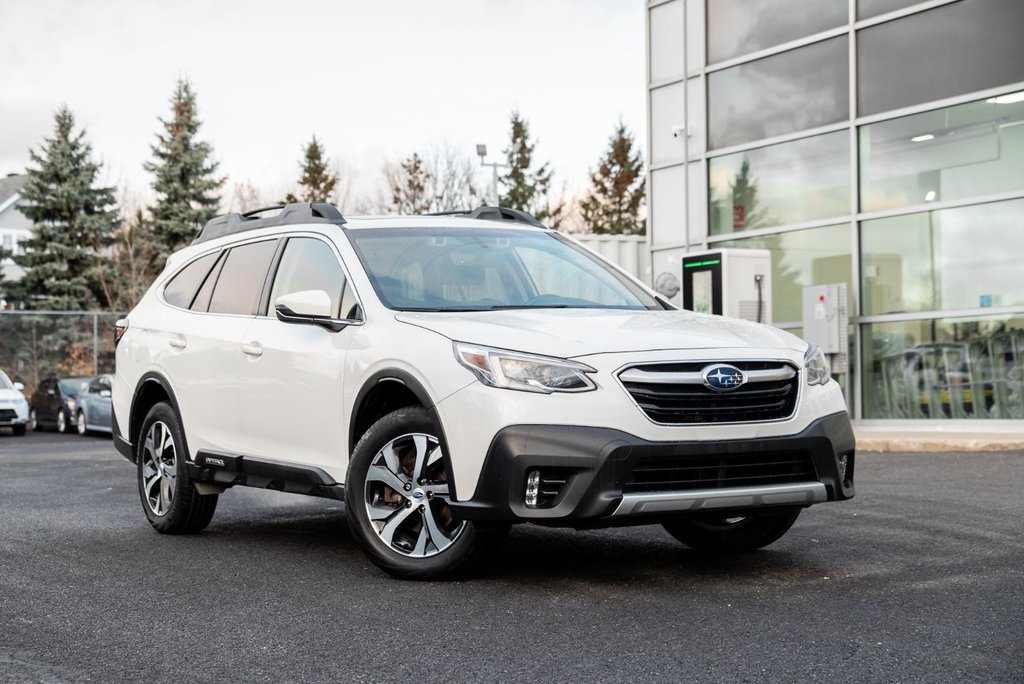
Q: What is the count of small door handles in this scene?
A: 2